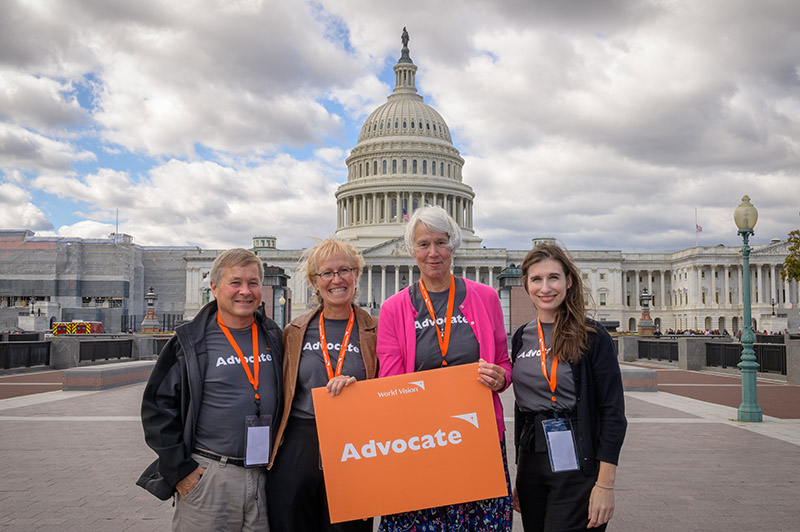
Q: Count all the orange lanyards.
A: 4